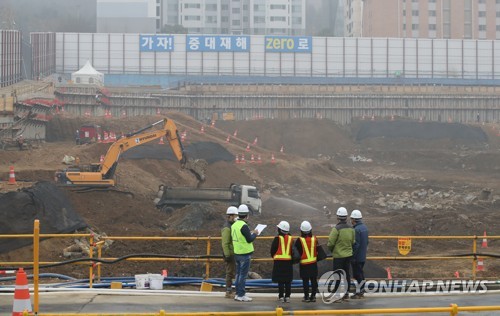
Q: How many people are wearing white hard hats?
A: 6